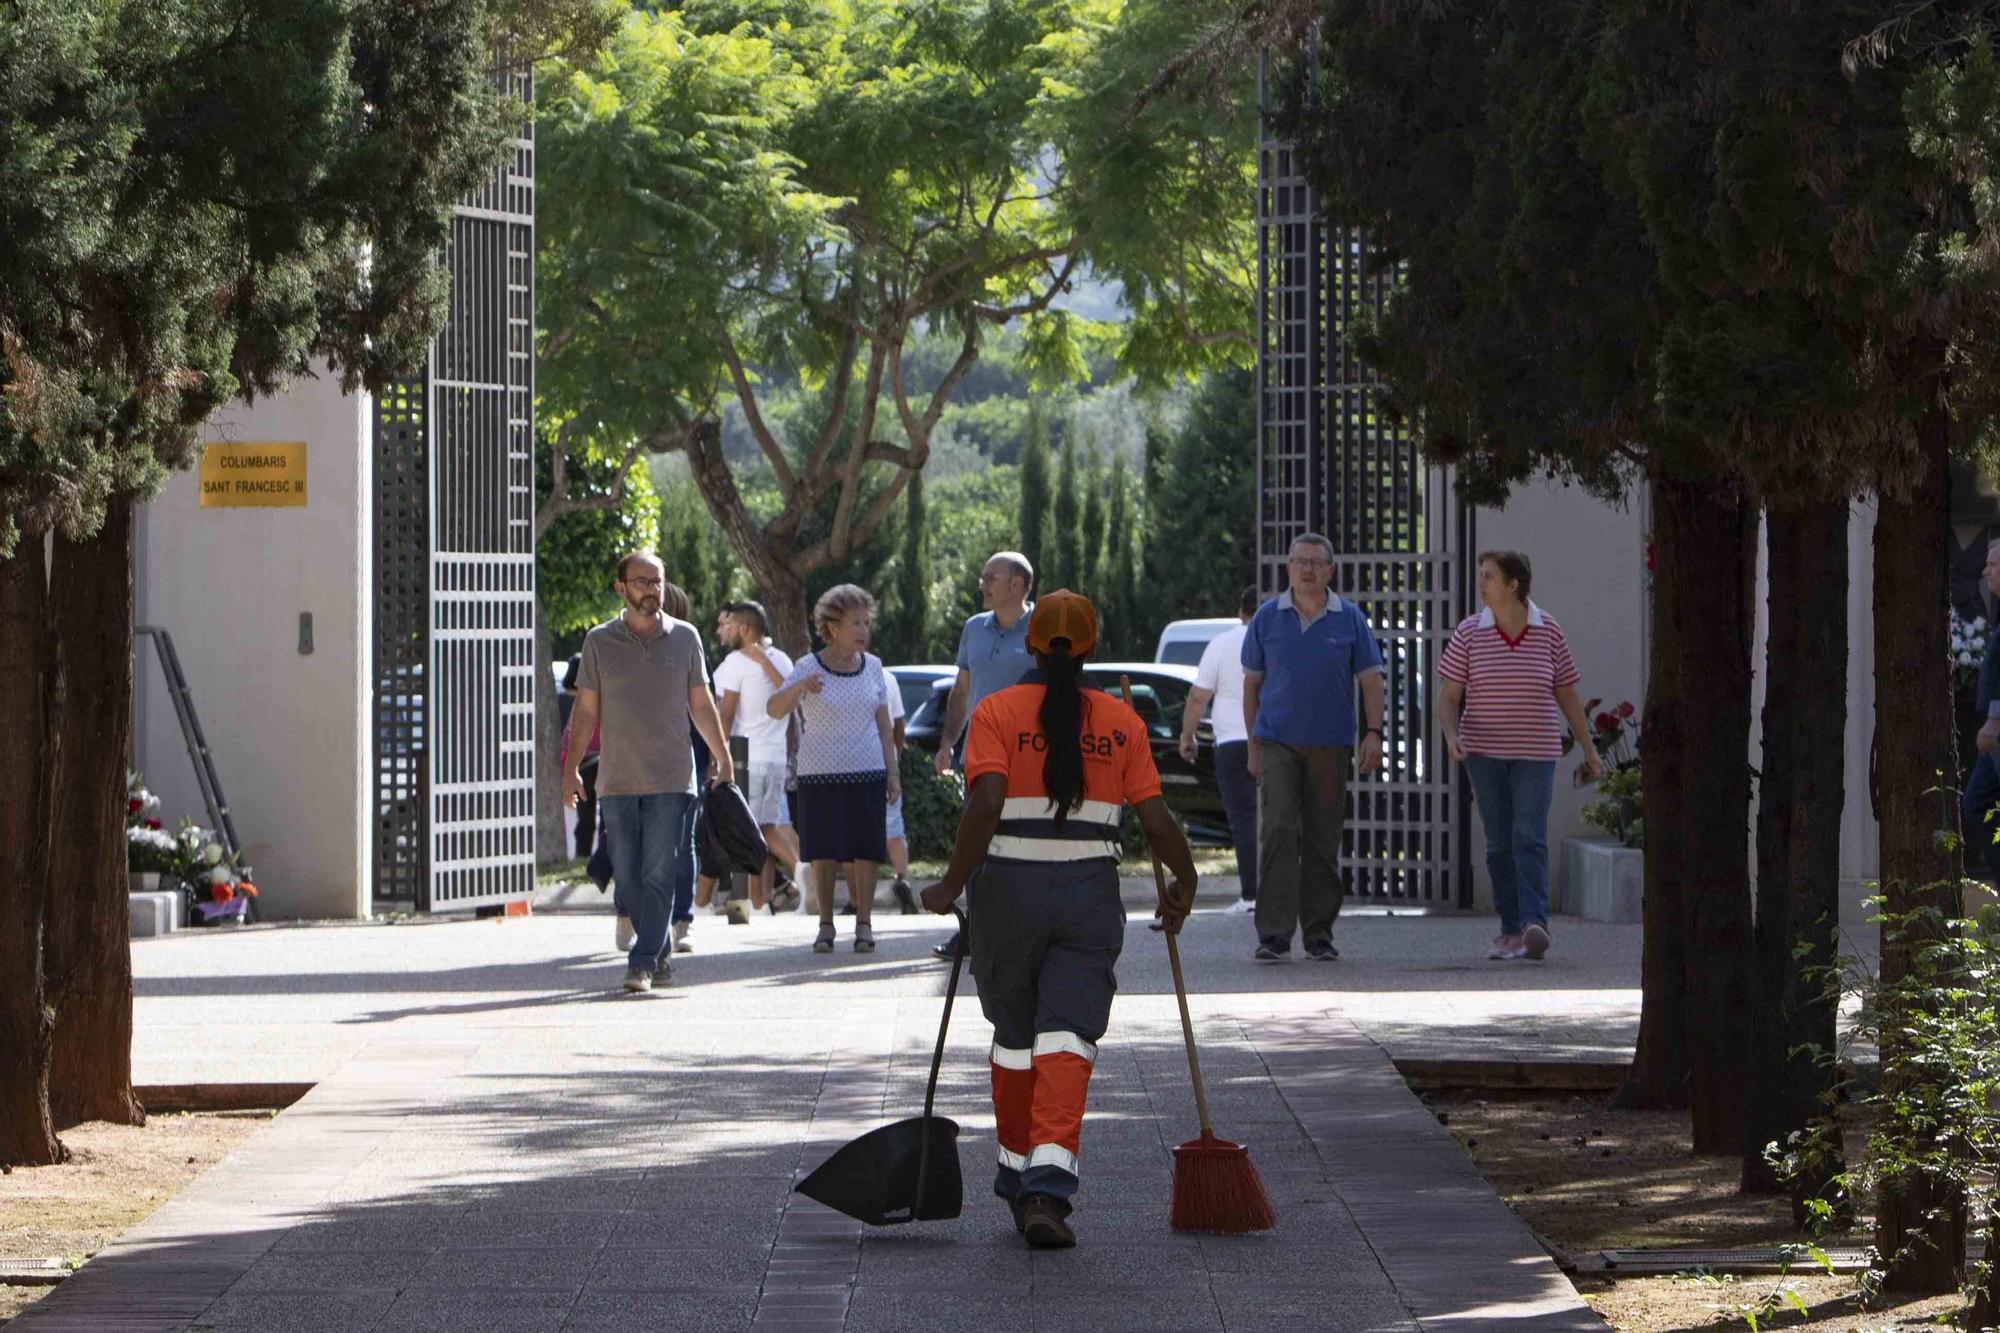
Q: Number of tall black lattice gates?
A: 2